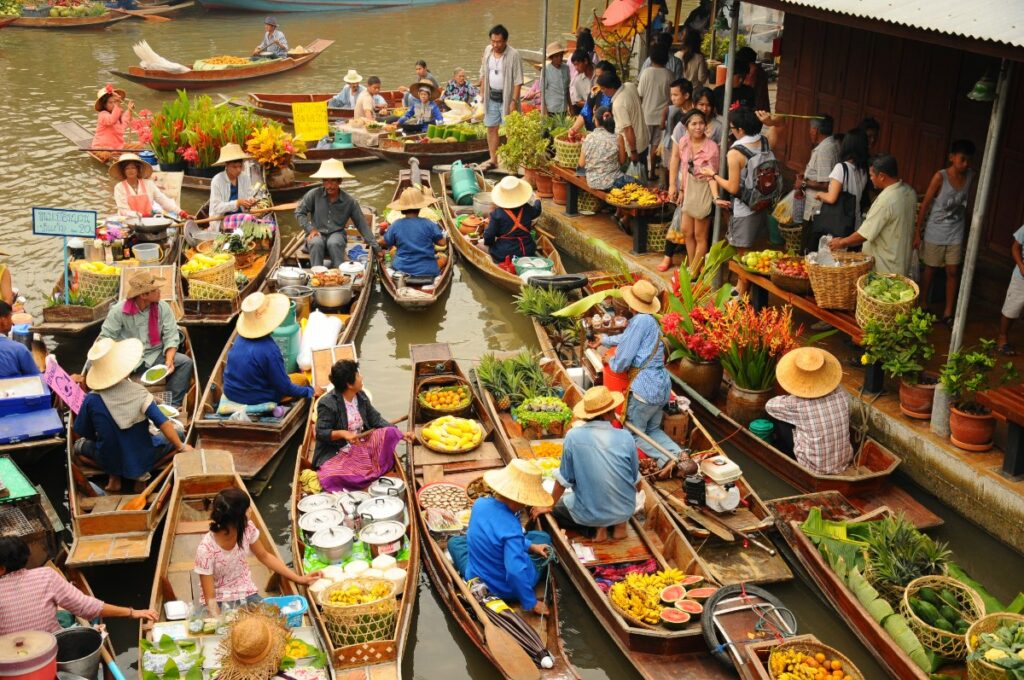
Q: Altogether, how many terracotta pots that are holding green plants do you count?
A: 5